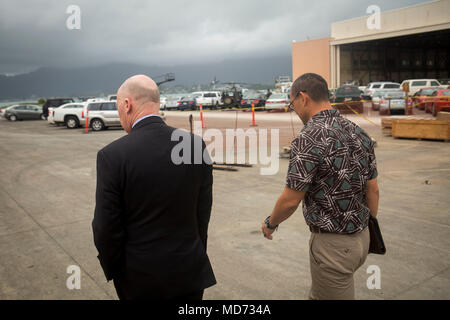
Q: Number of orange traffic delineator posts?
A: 3